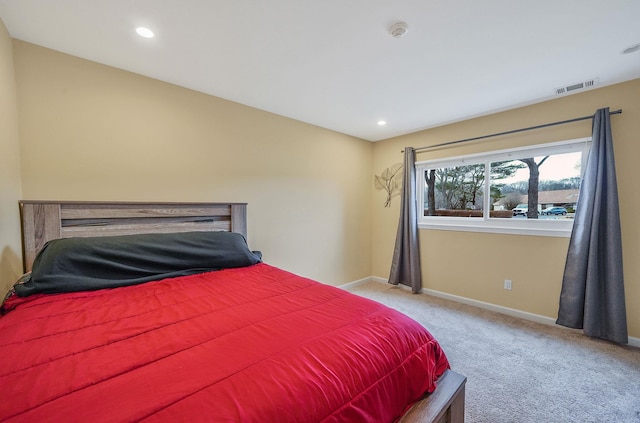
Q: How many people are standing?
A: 0